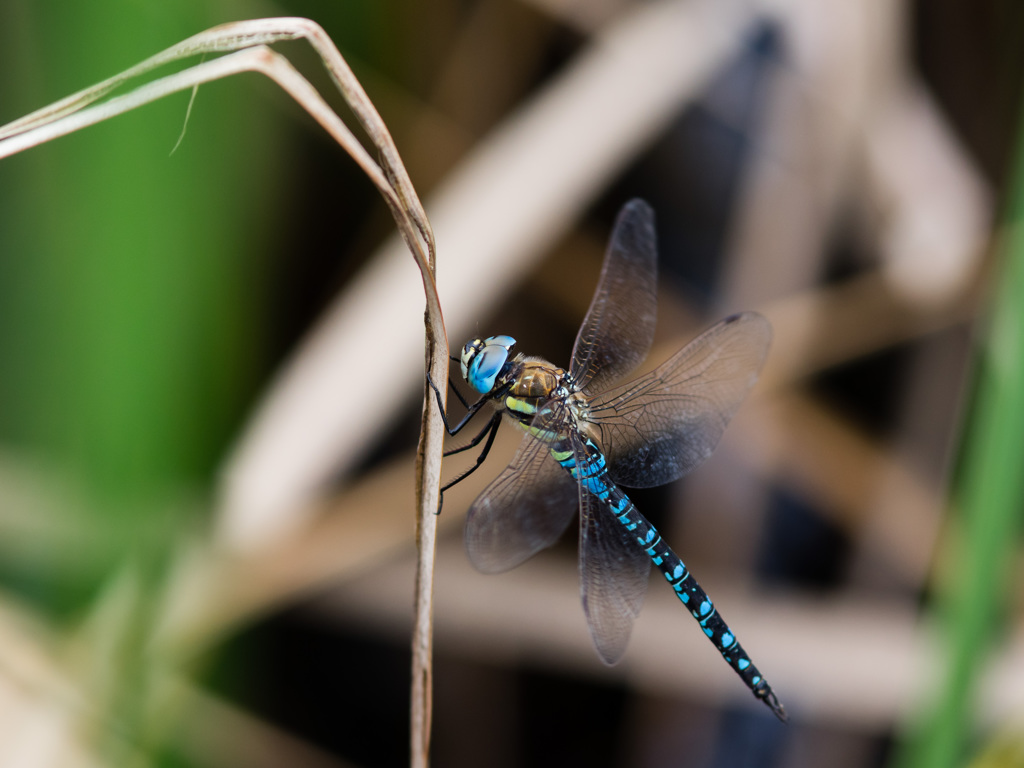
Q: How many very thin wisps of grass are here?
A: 1